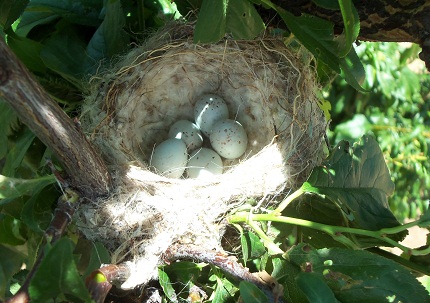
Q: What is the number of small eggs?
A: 5